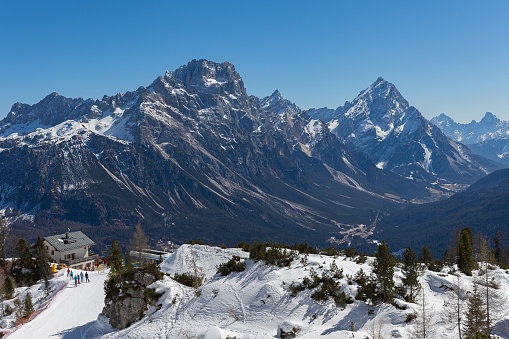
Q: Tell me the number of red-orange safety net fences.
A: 1